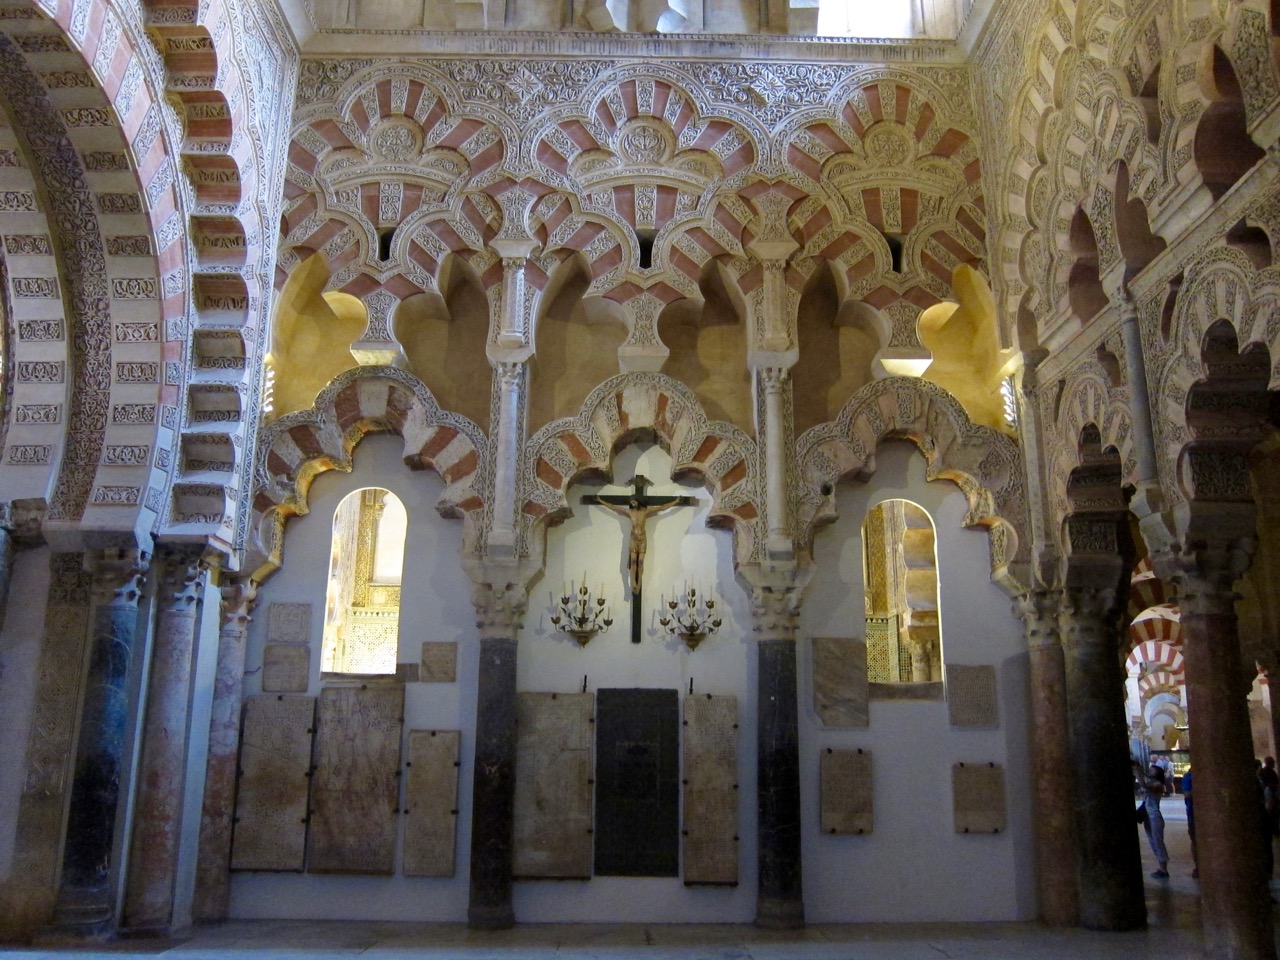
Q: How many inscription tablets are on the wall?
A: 13